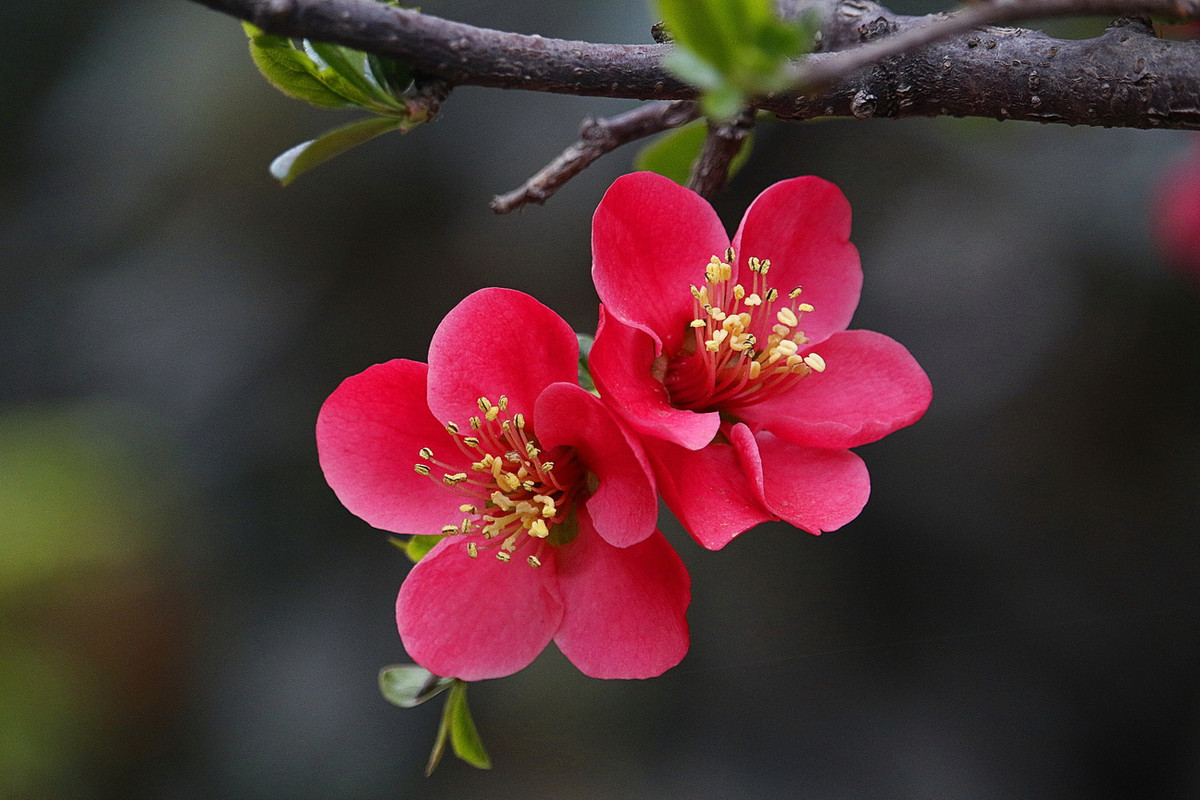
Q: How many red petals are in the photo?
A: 11